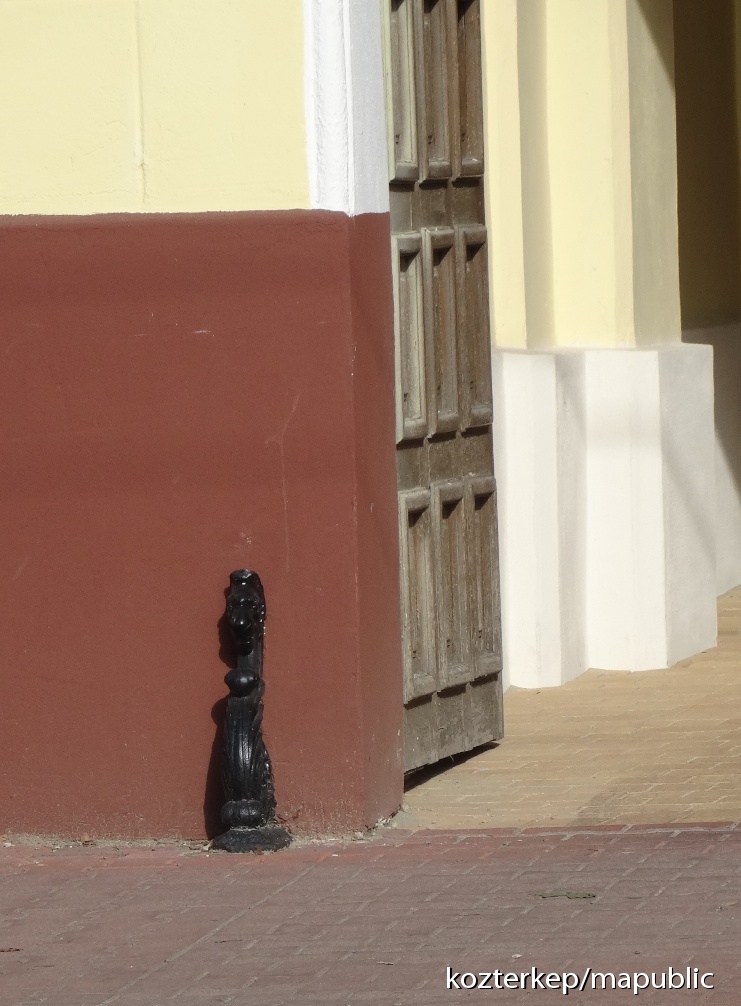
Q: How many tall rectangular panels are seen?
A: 9